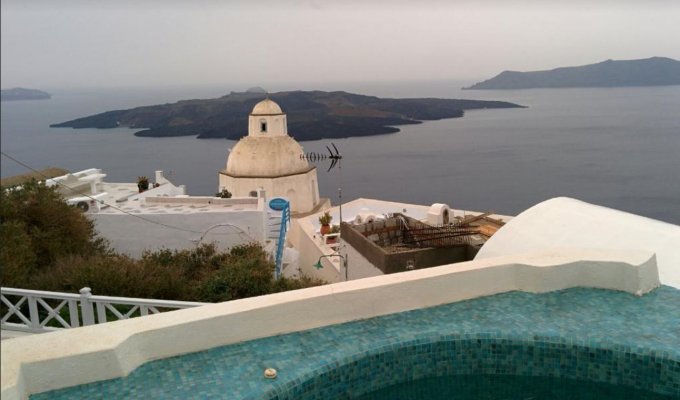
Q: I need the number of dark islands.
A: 3